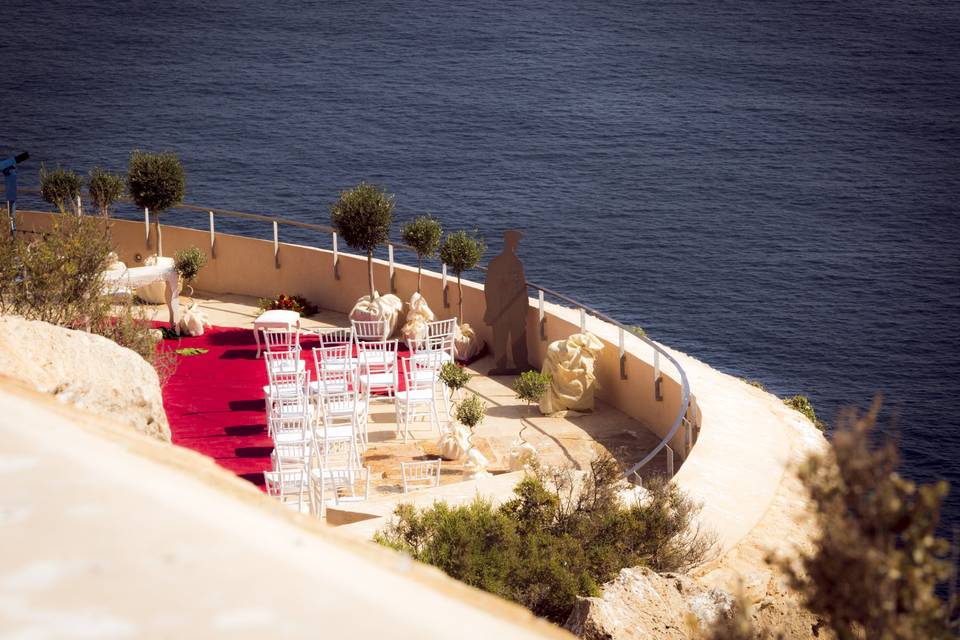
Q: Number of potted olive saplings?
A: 10